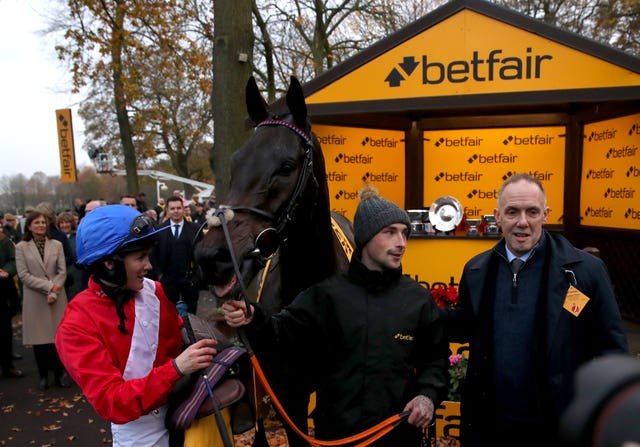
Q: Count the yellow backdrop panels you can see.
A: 3